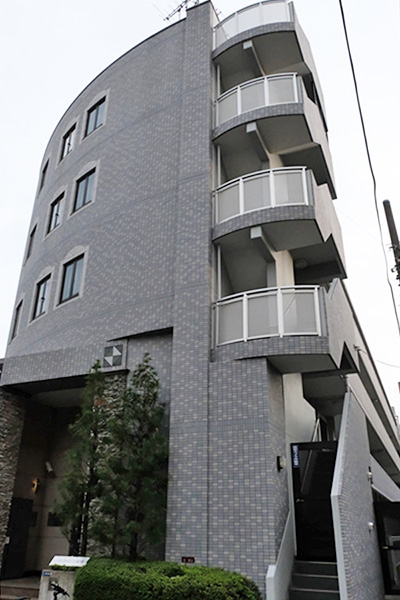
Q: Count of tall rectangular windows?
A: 9